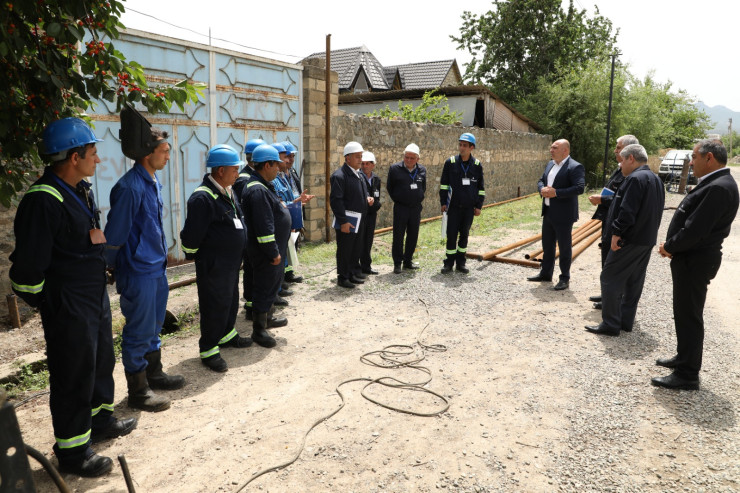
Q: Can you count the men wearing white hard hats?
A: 3